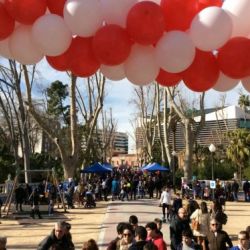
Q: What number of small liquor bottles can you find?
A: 0